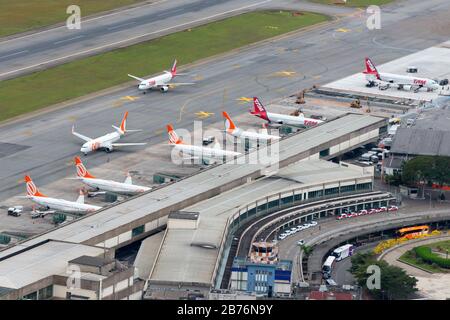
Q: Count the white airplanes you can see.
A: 8